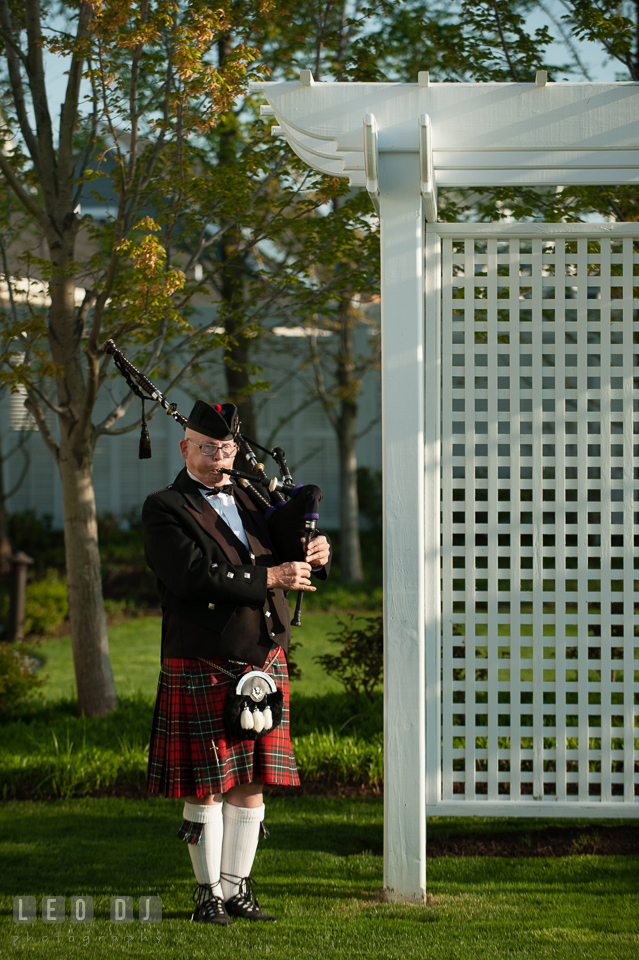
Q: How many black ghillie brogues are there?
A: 2